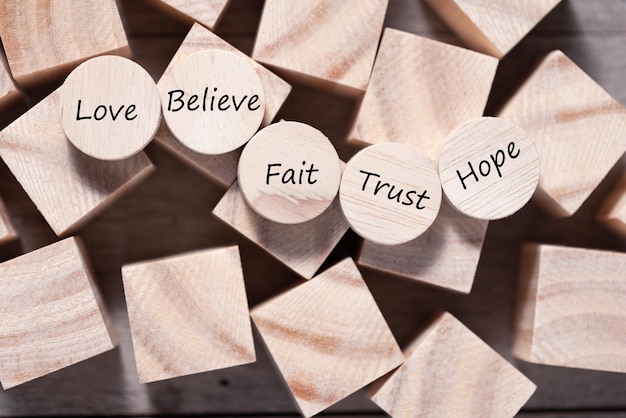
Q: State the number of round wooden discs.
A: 5